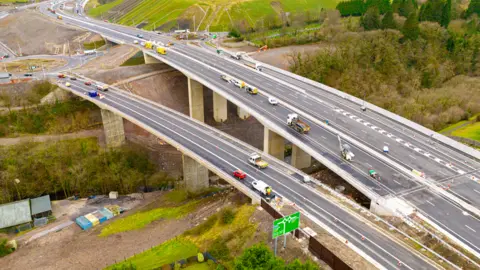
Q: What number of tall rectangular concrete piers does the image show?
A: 7